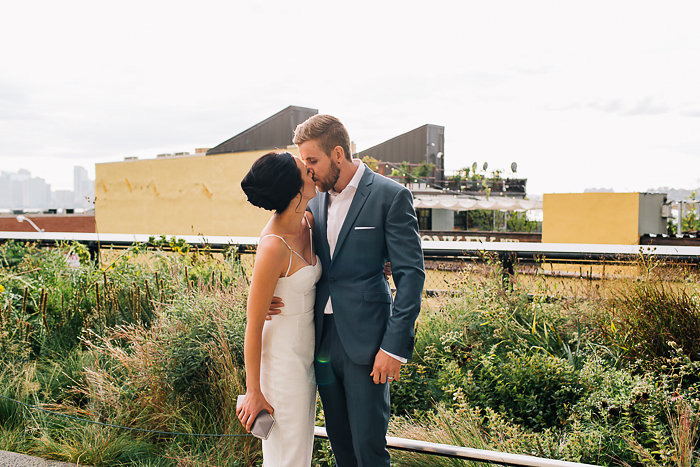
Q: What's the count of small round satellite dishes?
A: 3